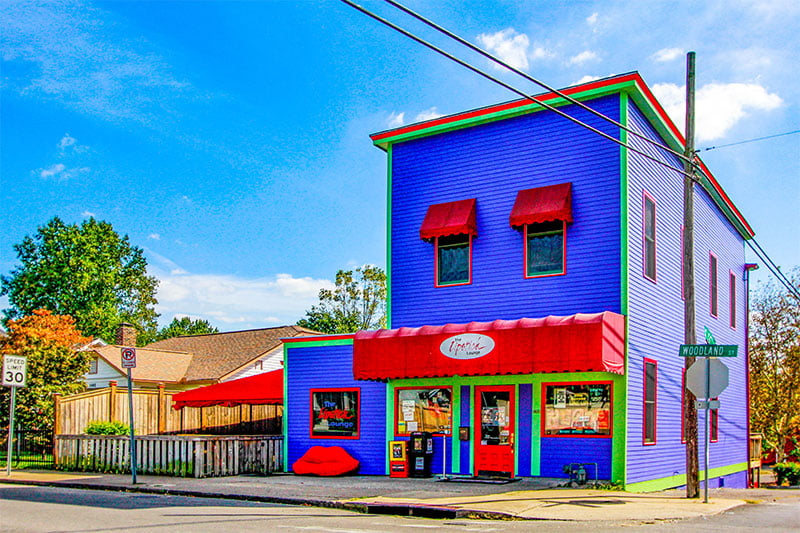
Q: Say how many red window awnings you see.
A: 2